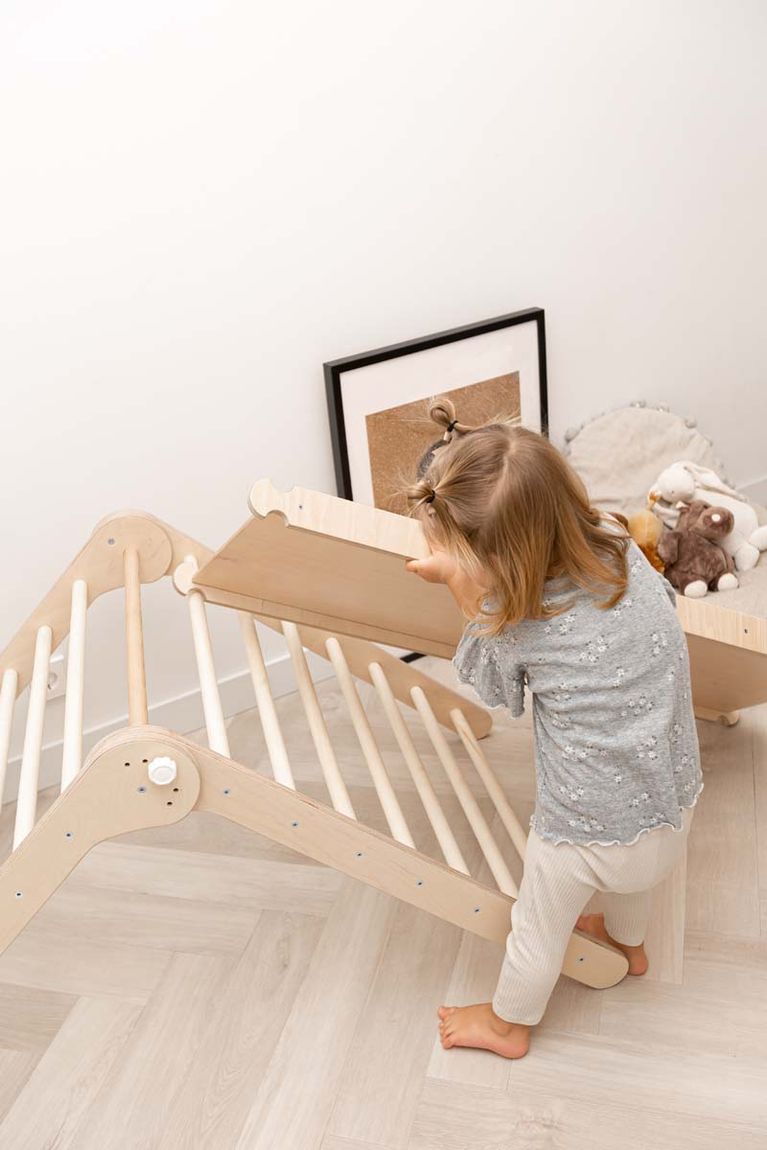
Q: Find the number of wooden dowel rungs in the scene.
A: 11